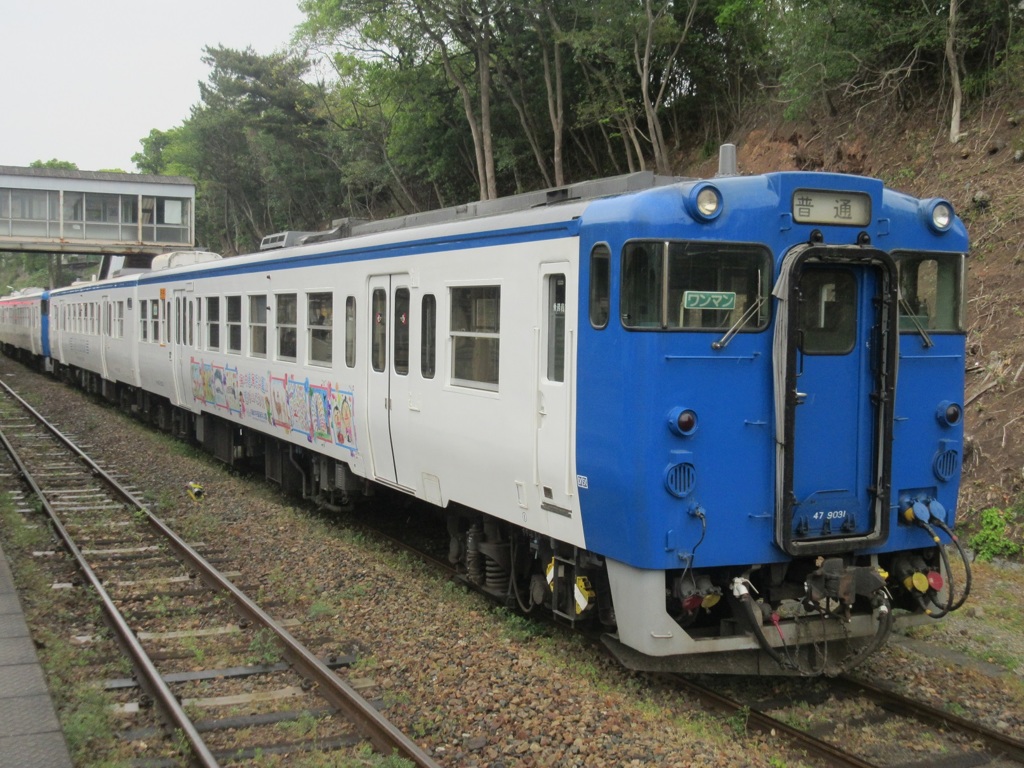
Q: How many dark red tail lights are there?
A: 2